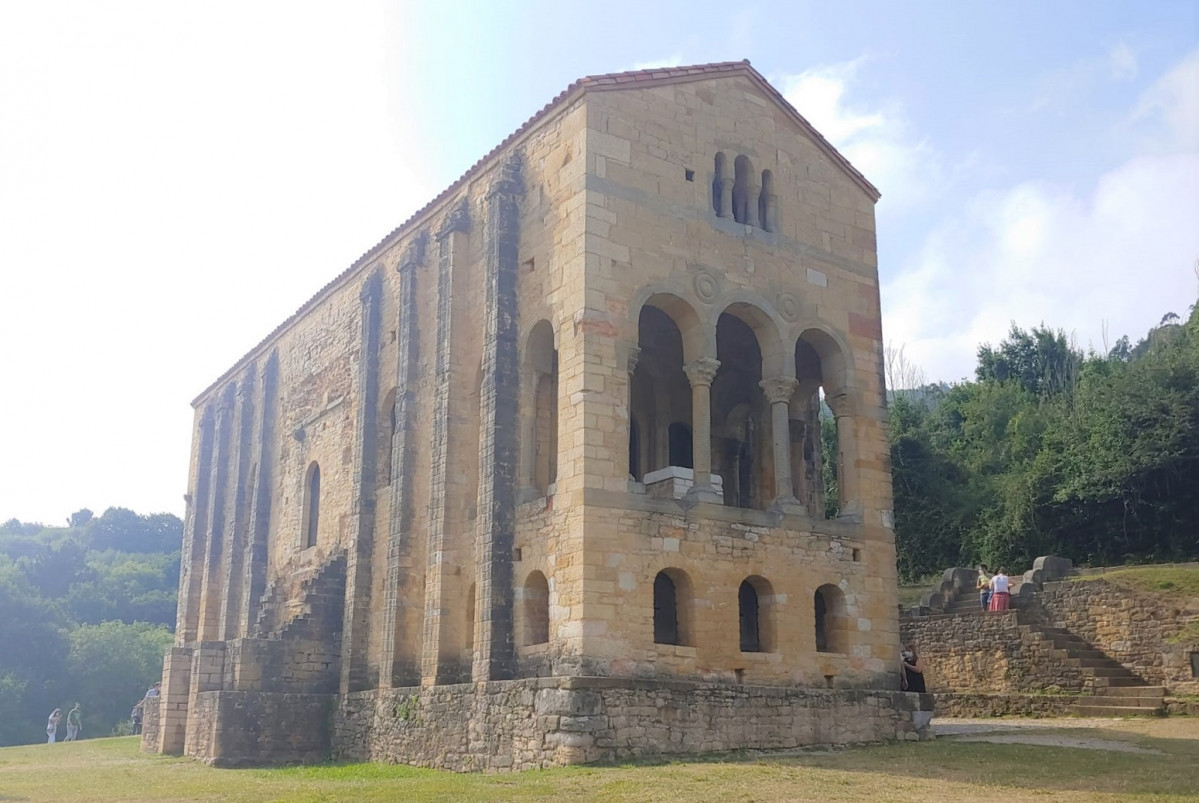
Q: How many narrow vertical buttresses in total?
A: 8